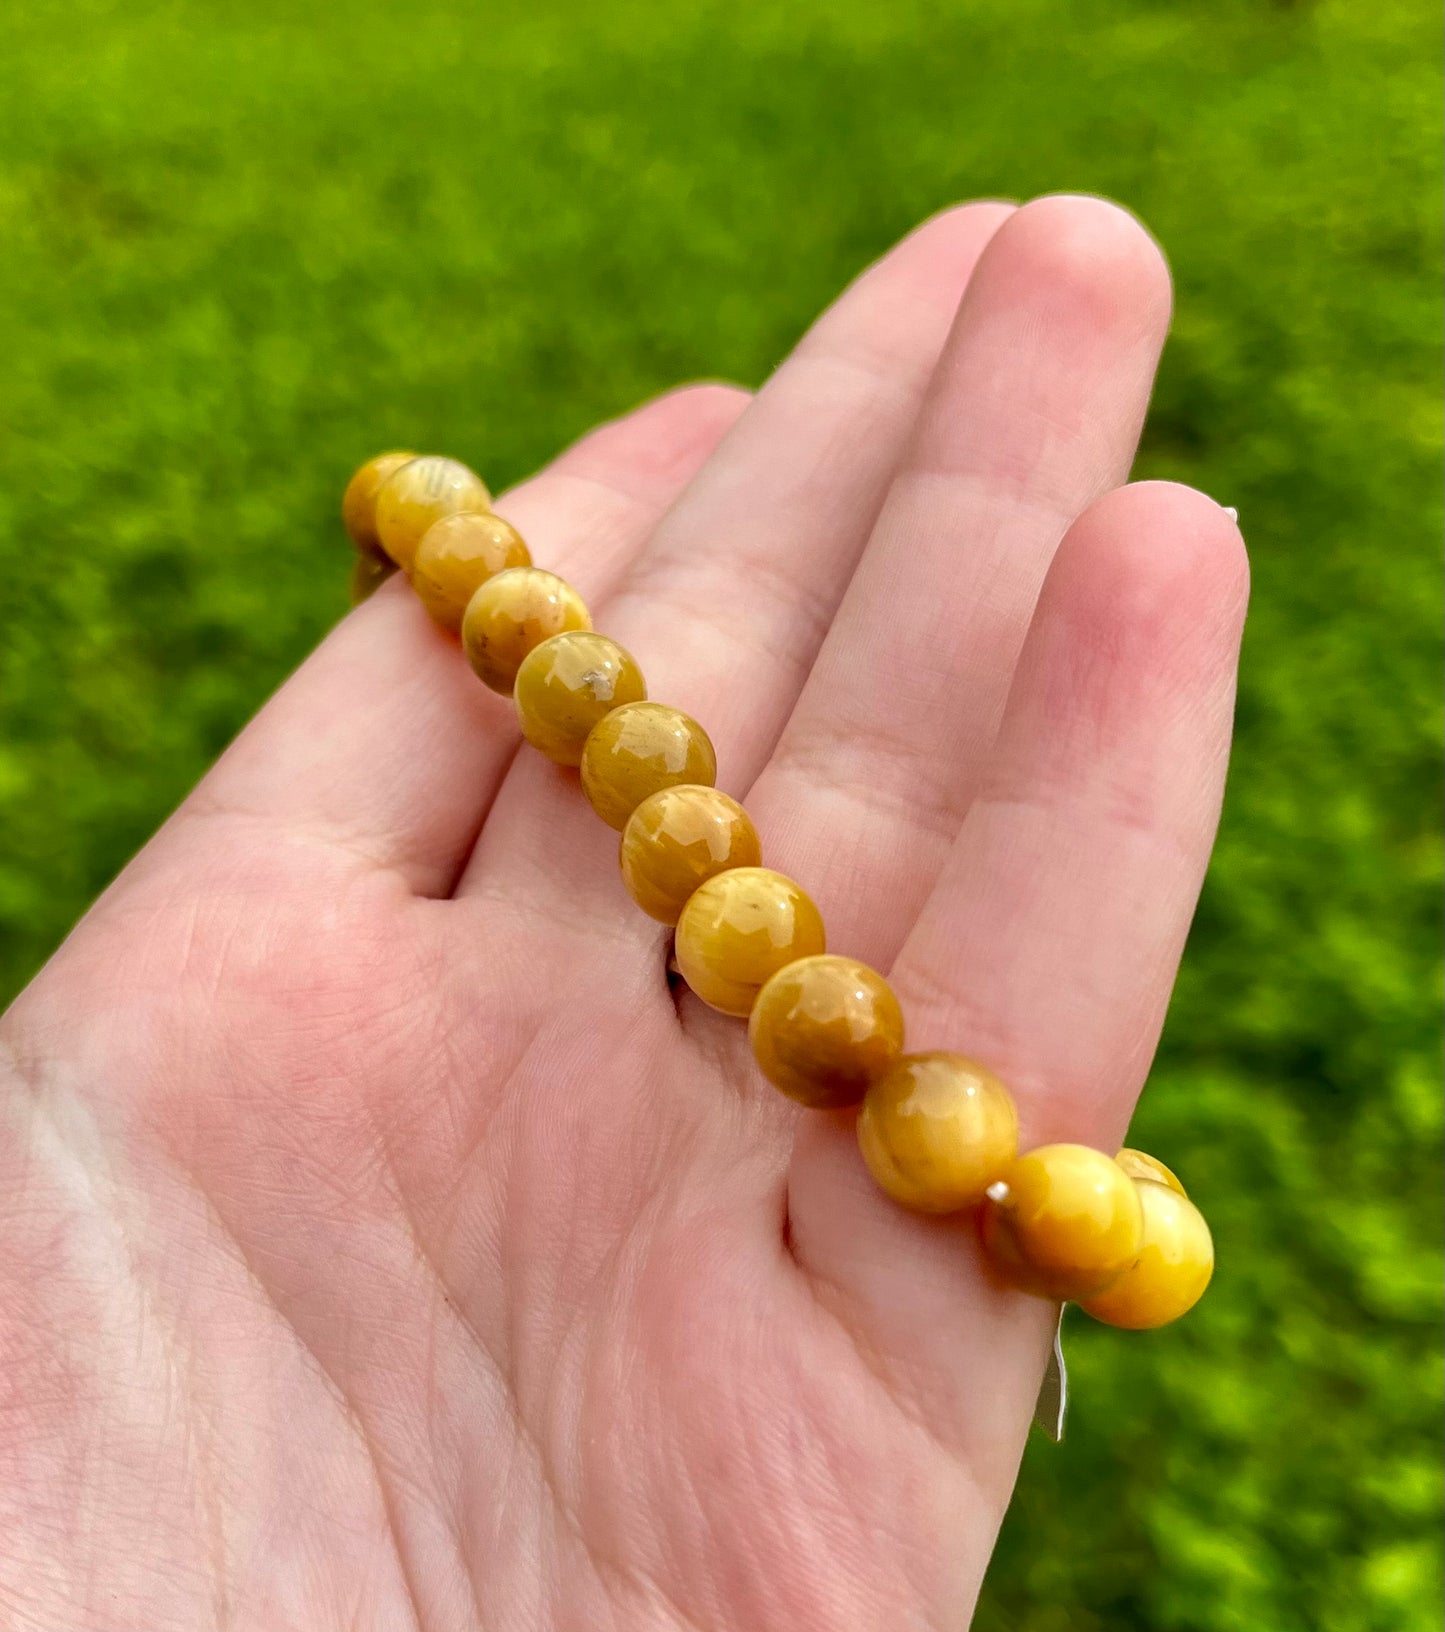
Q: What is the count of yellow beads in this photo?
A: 14